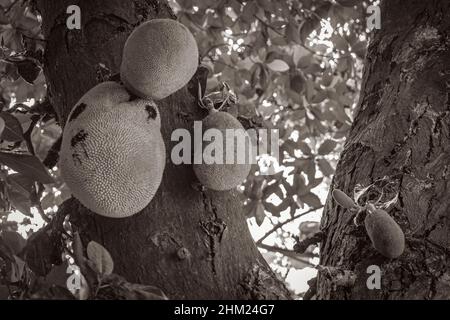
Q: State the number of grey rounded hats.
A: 0